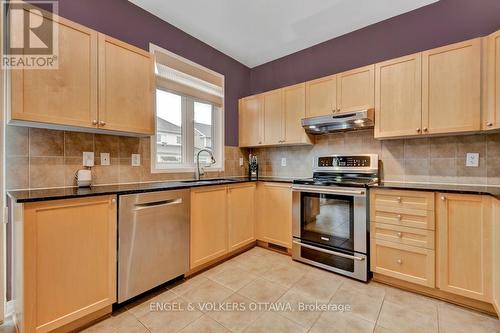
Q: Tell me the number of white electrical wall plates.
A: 6